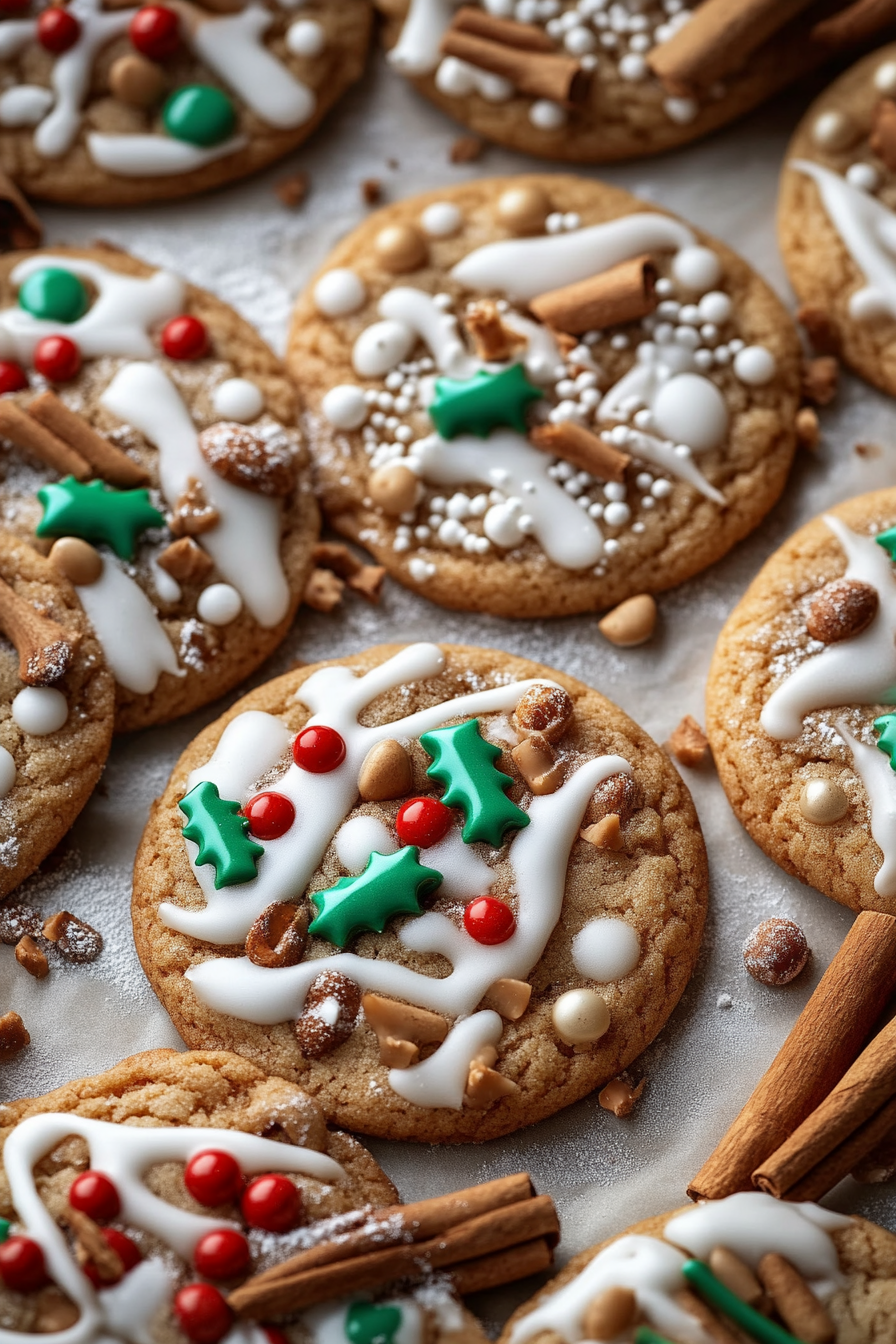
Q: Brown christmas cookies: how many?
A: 10